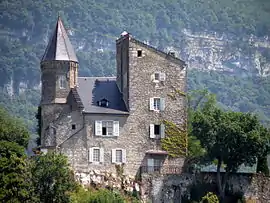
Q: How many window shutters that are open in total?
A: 12